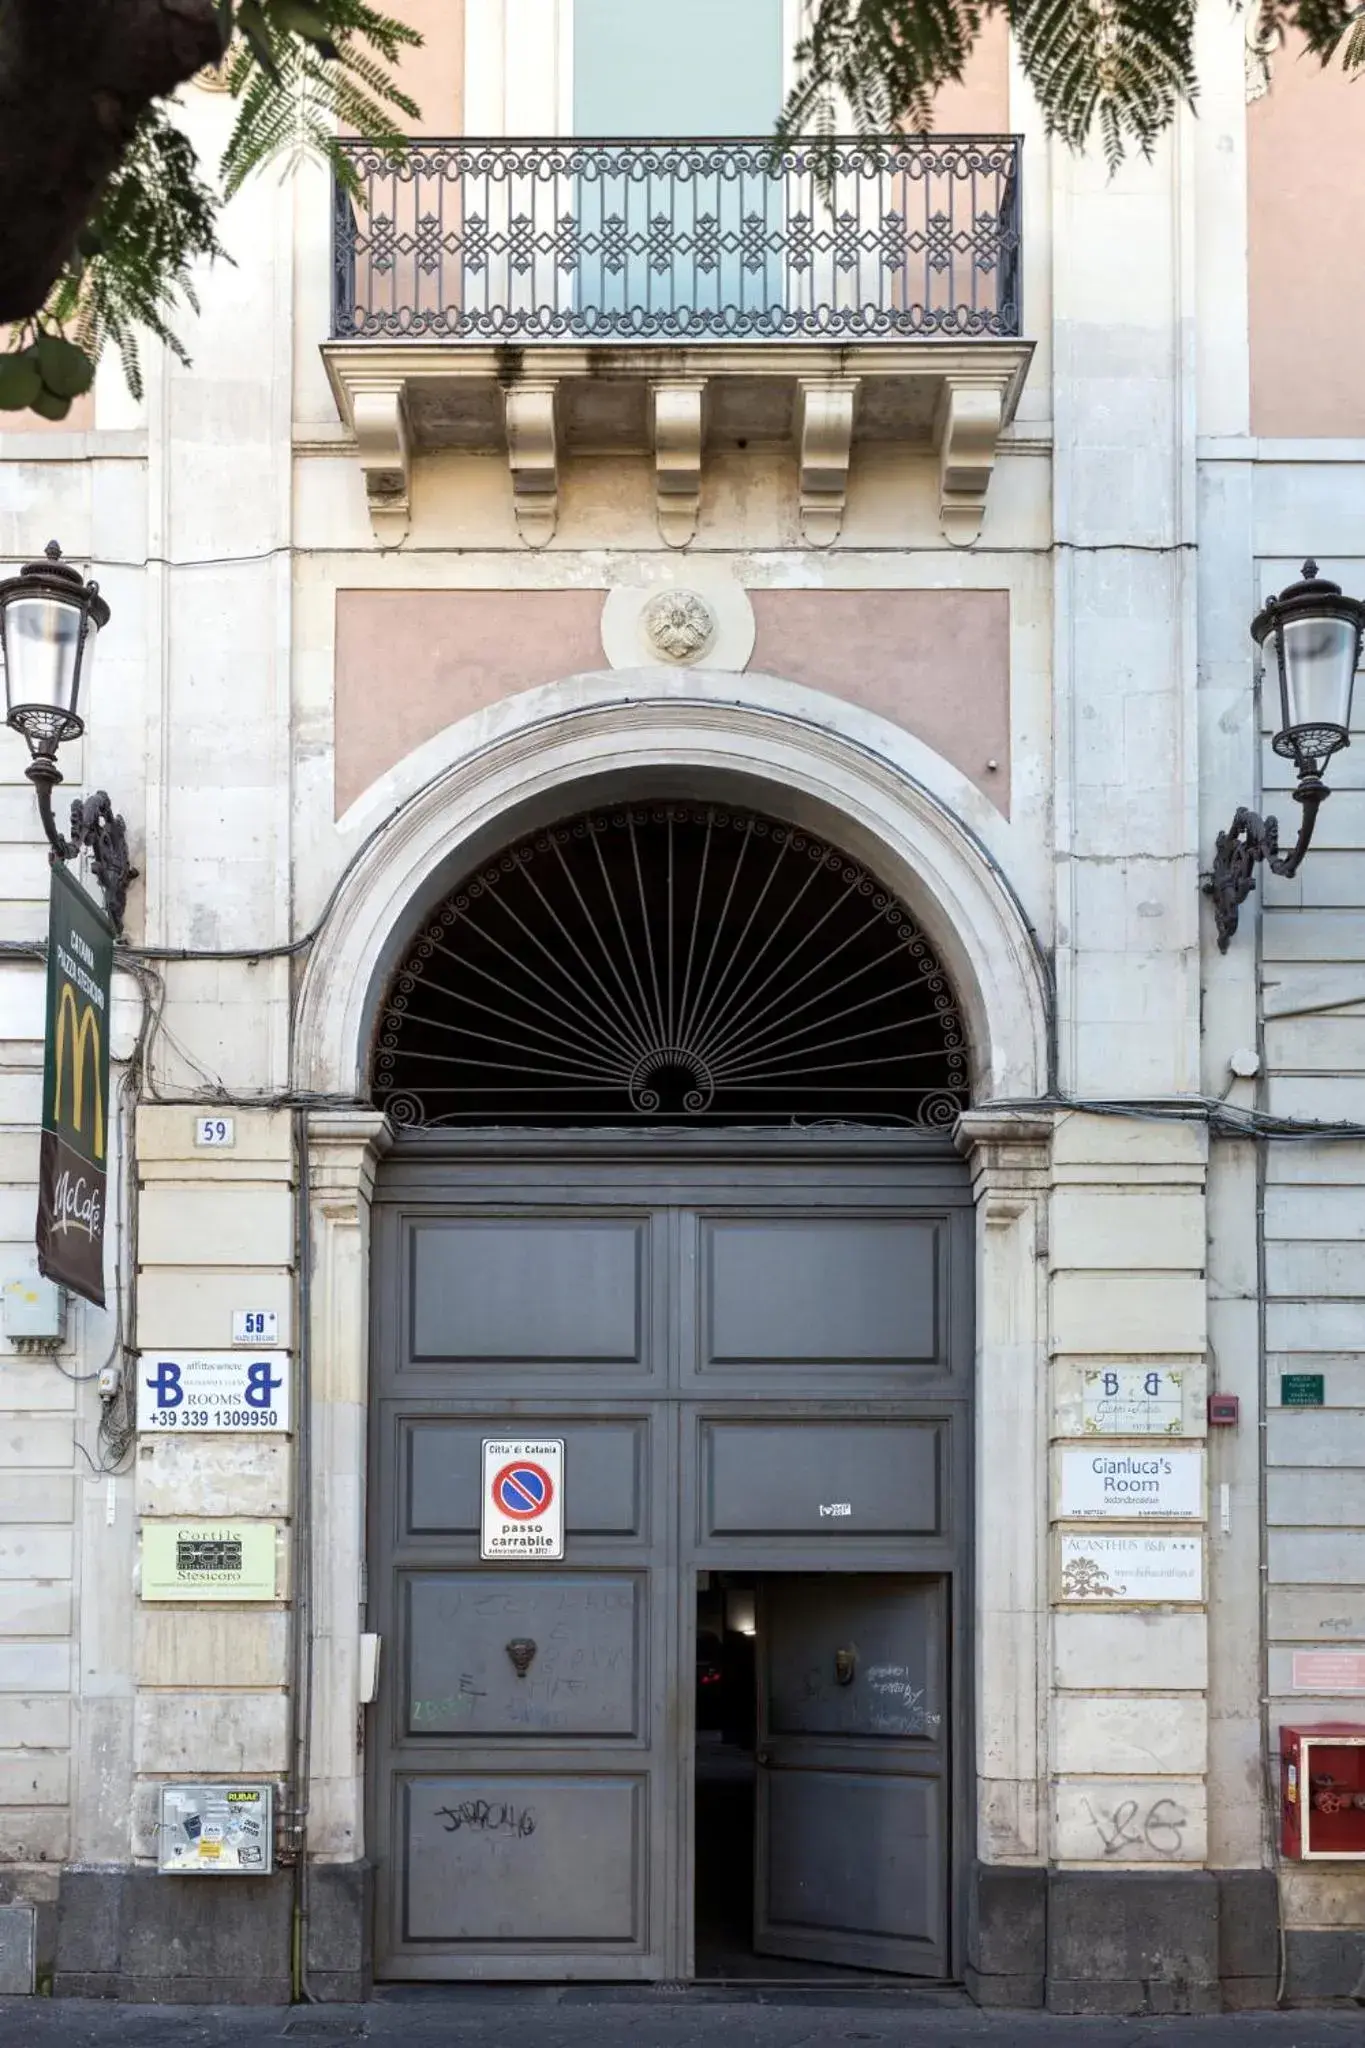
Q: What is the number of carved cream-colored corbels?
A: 5